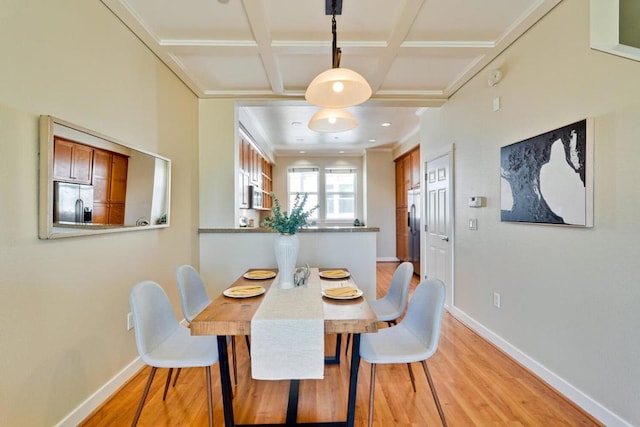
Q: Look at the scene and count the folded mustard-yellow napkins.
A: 4